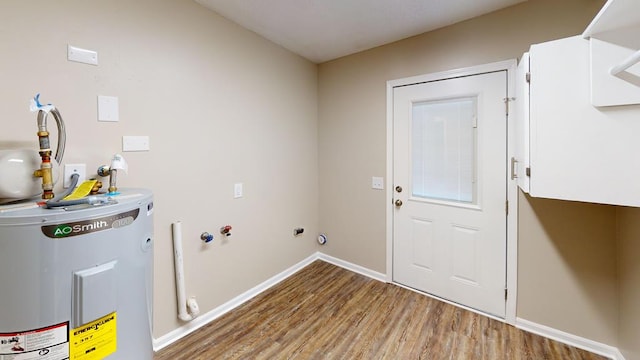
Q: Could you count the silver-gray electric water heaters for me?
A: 1